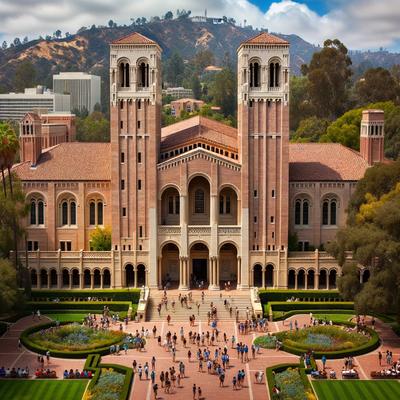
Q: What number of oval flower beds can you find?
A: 2